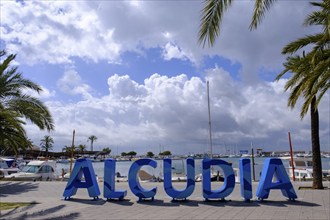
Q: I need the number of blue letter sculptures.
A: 7